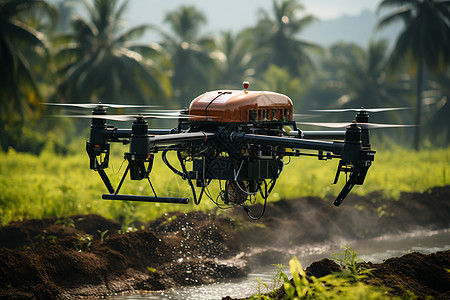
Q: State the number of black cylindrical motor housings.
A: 4